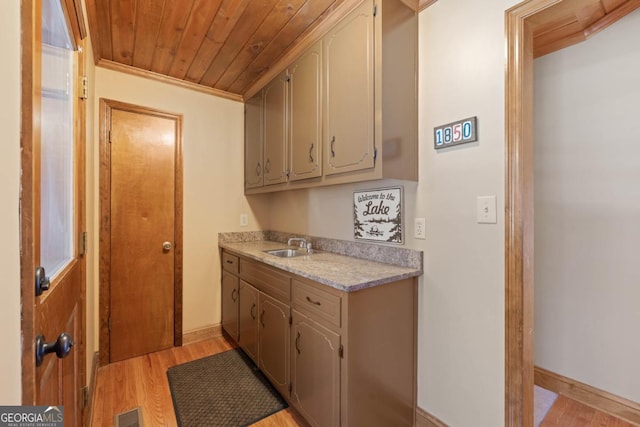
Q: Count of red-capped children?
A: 0